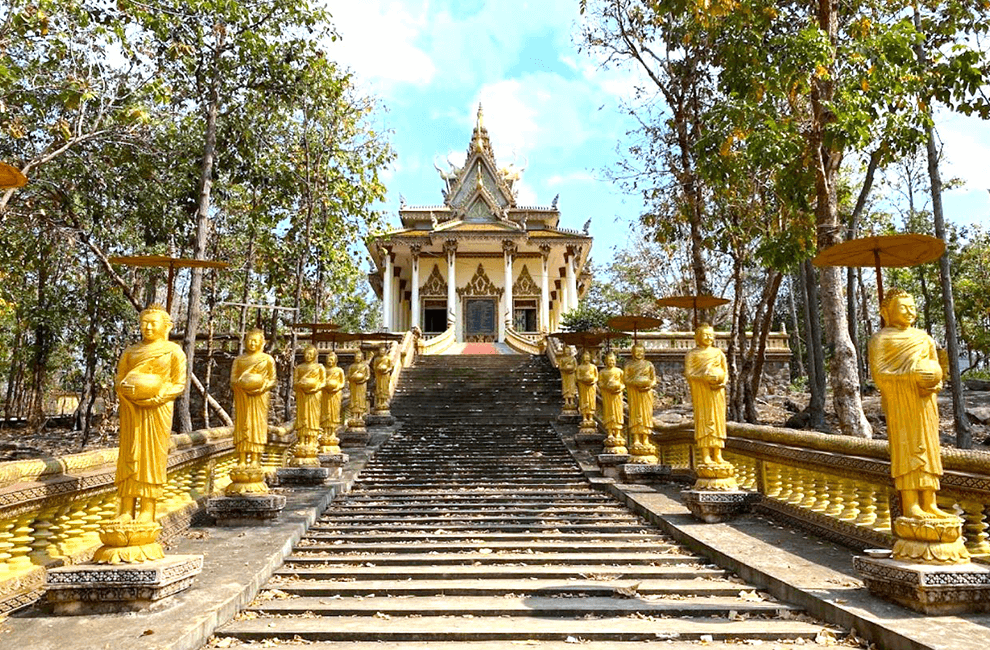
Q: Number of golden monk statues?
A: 12